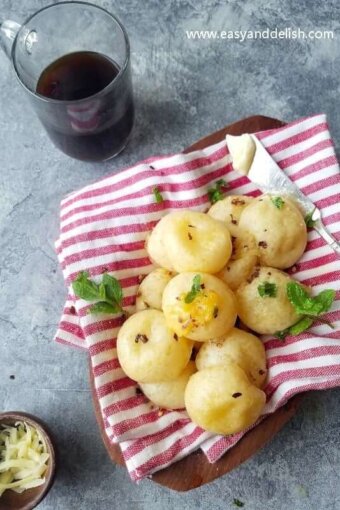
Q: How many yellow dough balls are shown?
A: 11